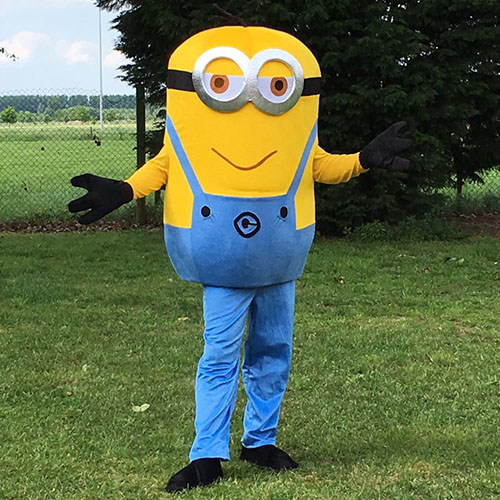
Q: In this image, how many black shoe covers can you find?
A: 2